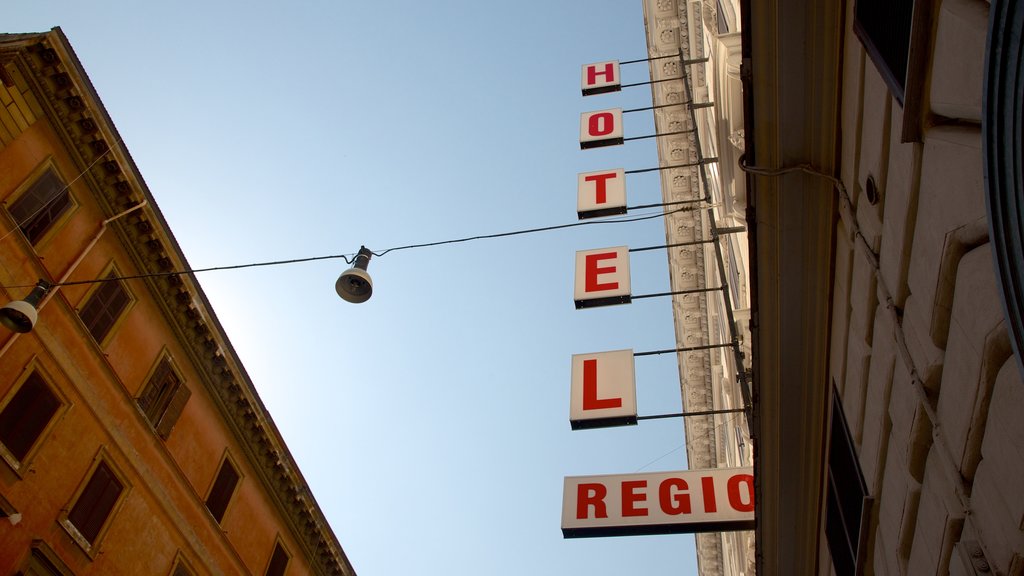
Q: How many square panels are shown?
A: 5